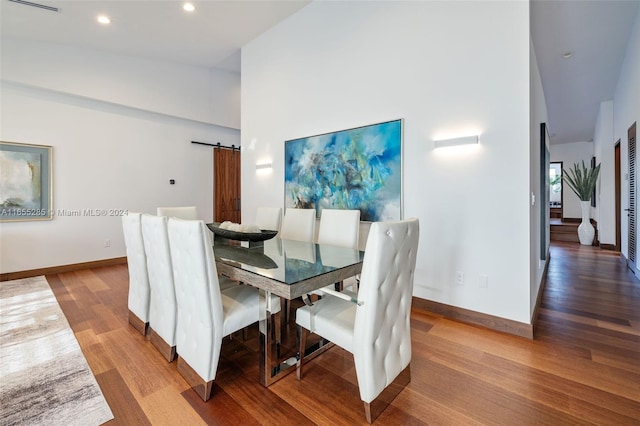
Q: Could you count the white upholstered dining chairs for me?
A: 8